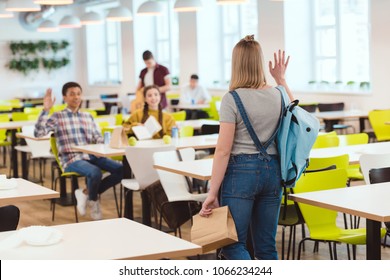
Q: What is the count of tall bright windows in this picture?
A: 4